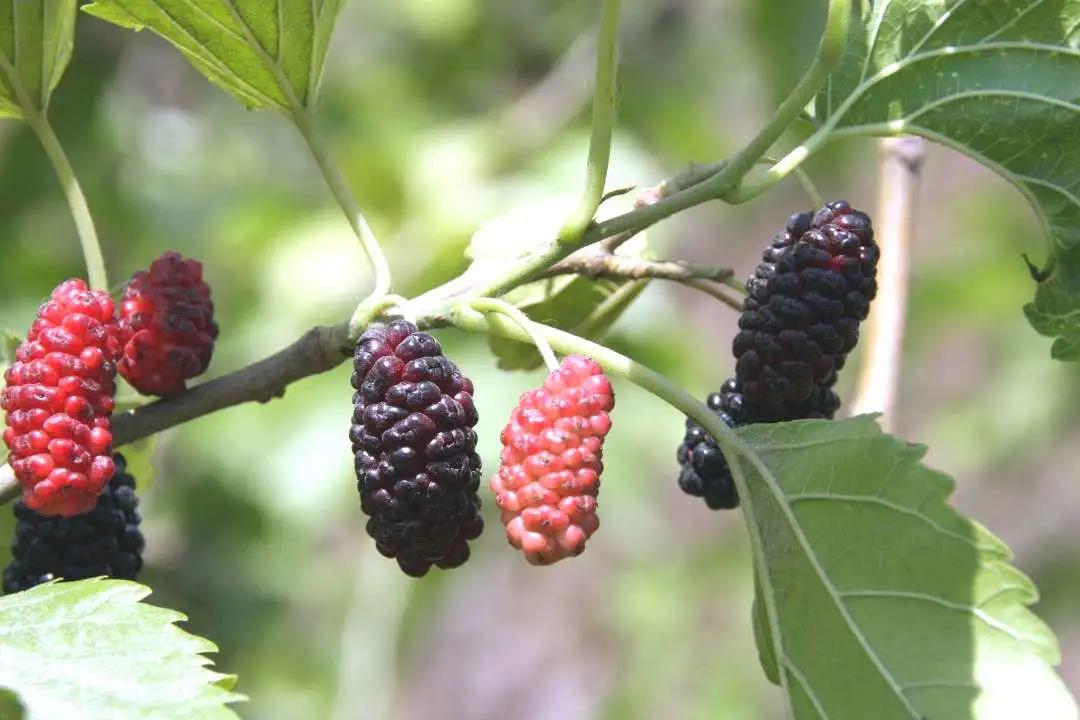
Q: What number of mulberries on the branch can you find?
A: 7